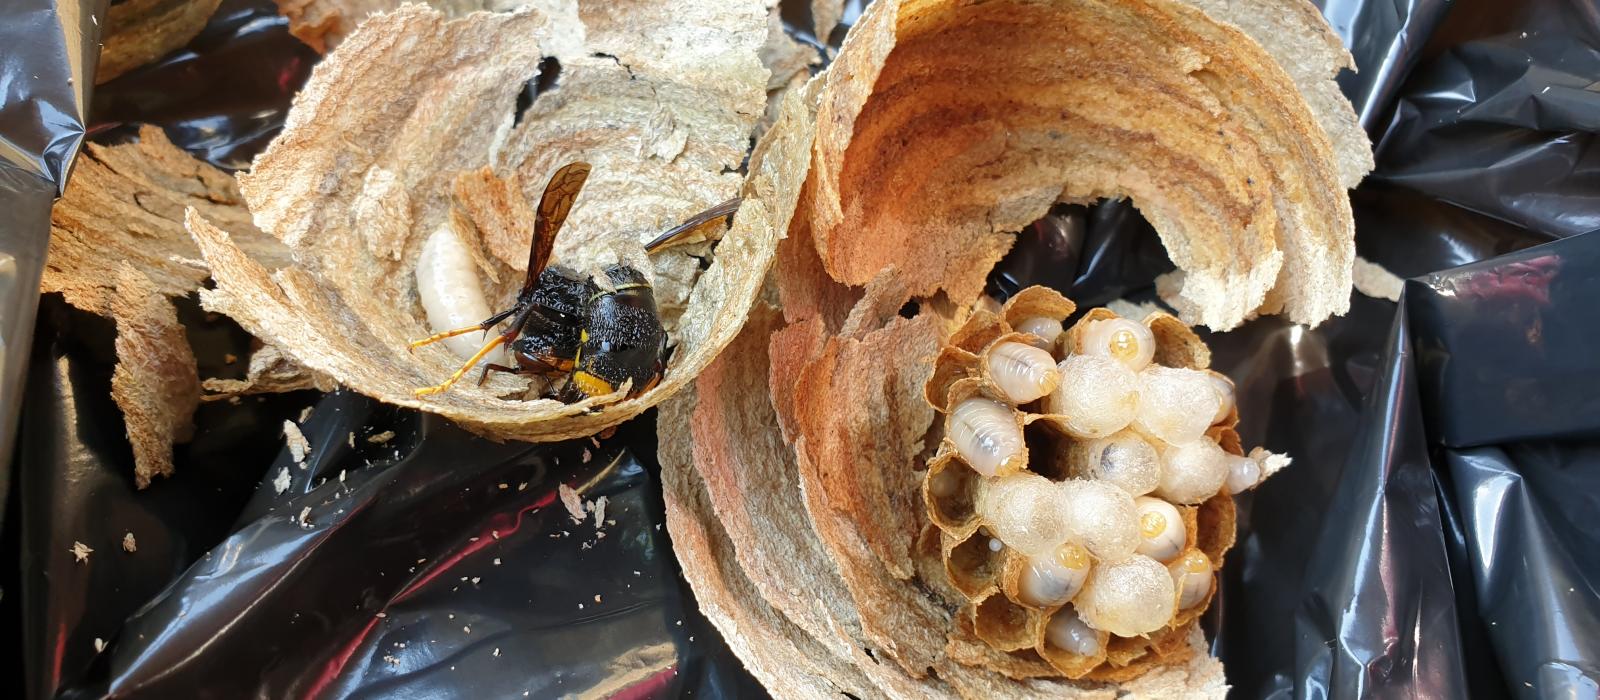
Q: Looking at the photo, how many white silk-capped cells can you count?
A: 7